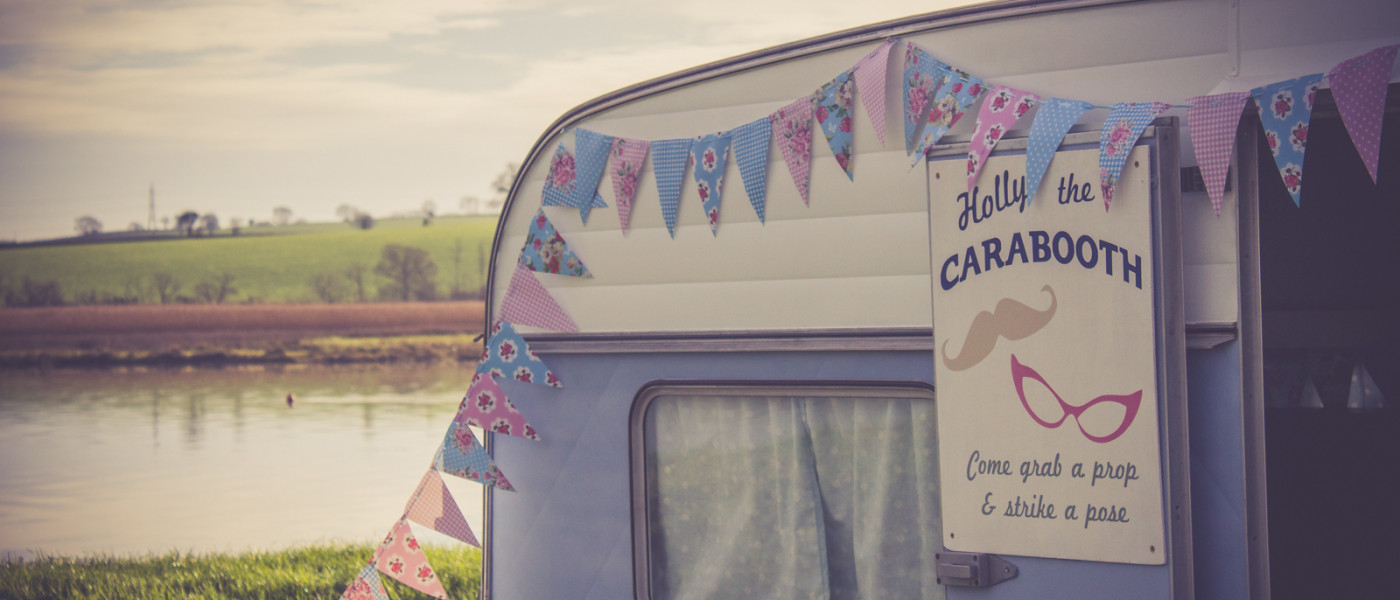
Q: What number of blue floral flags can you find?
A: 11